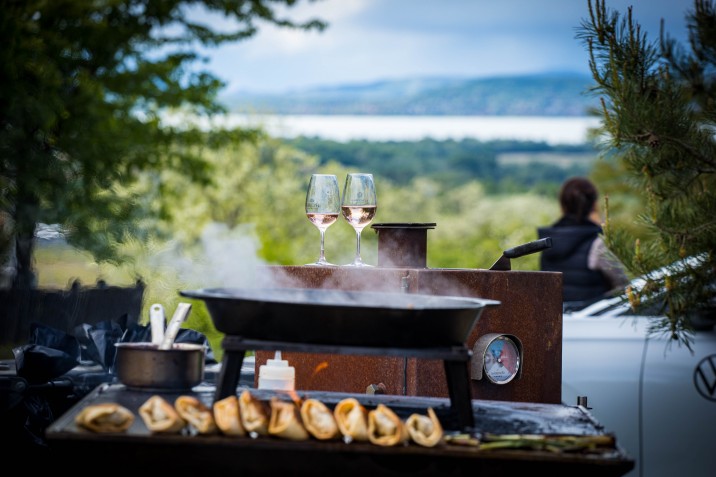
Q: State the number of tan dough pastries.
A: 10